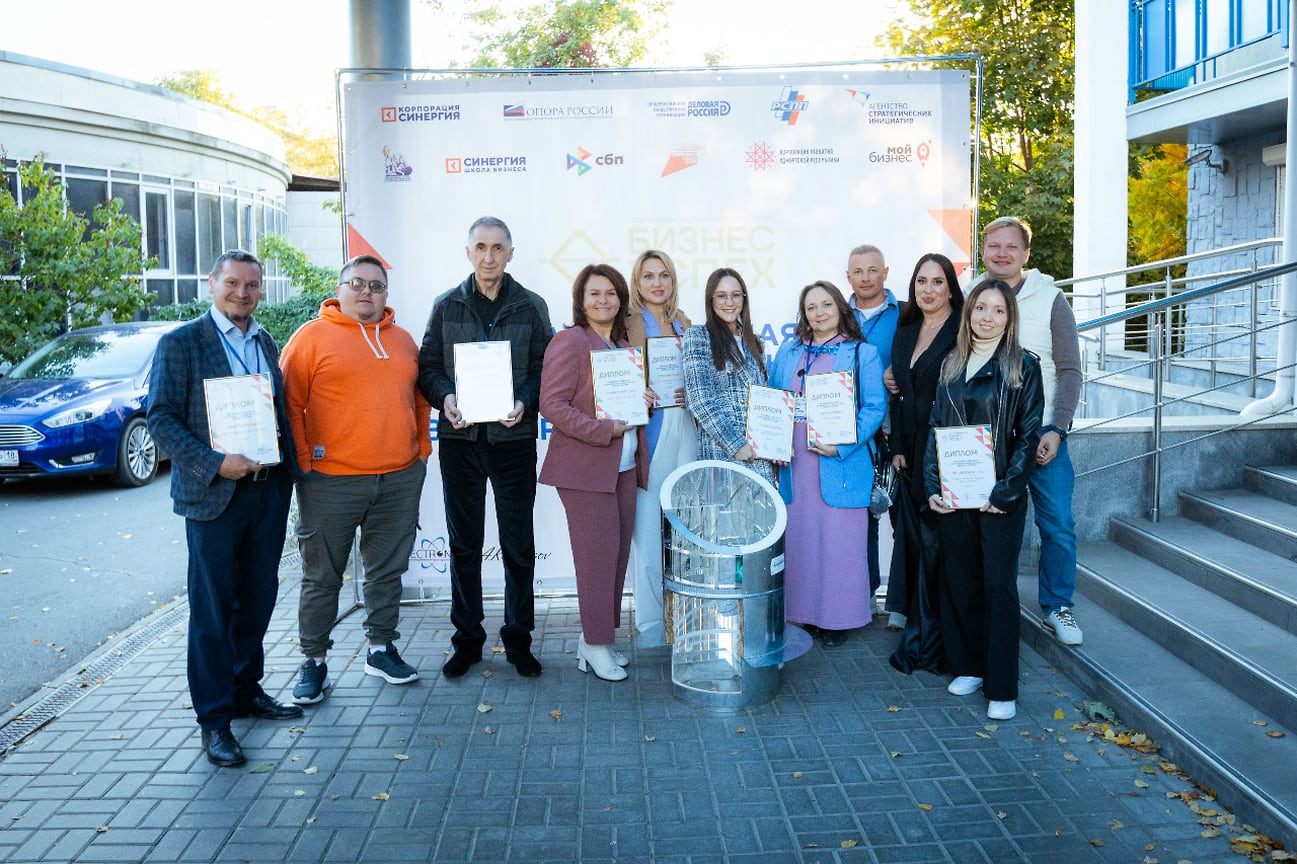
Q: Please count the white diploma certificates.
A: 7